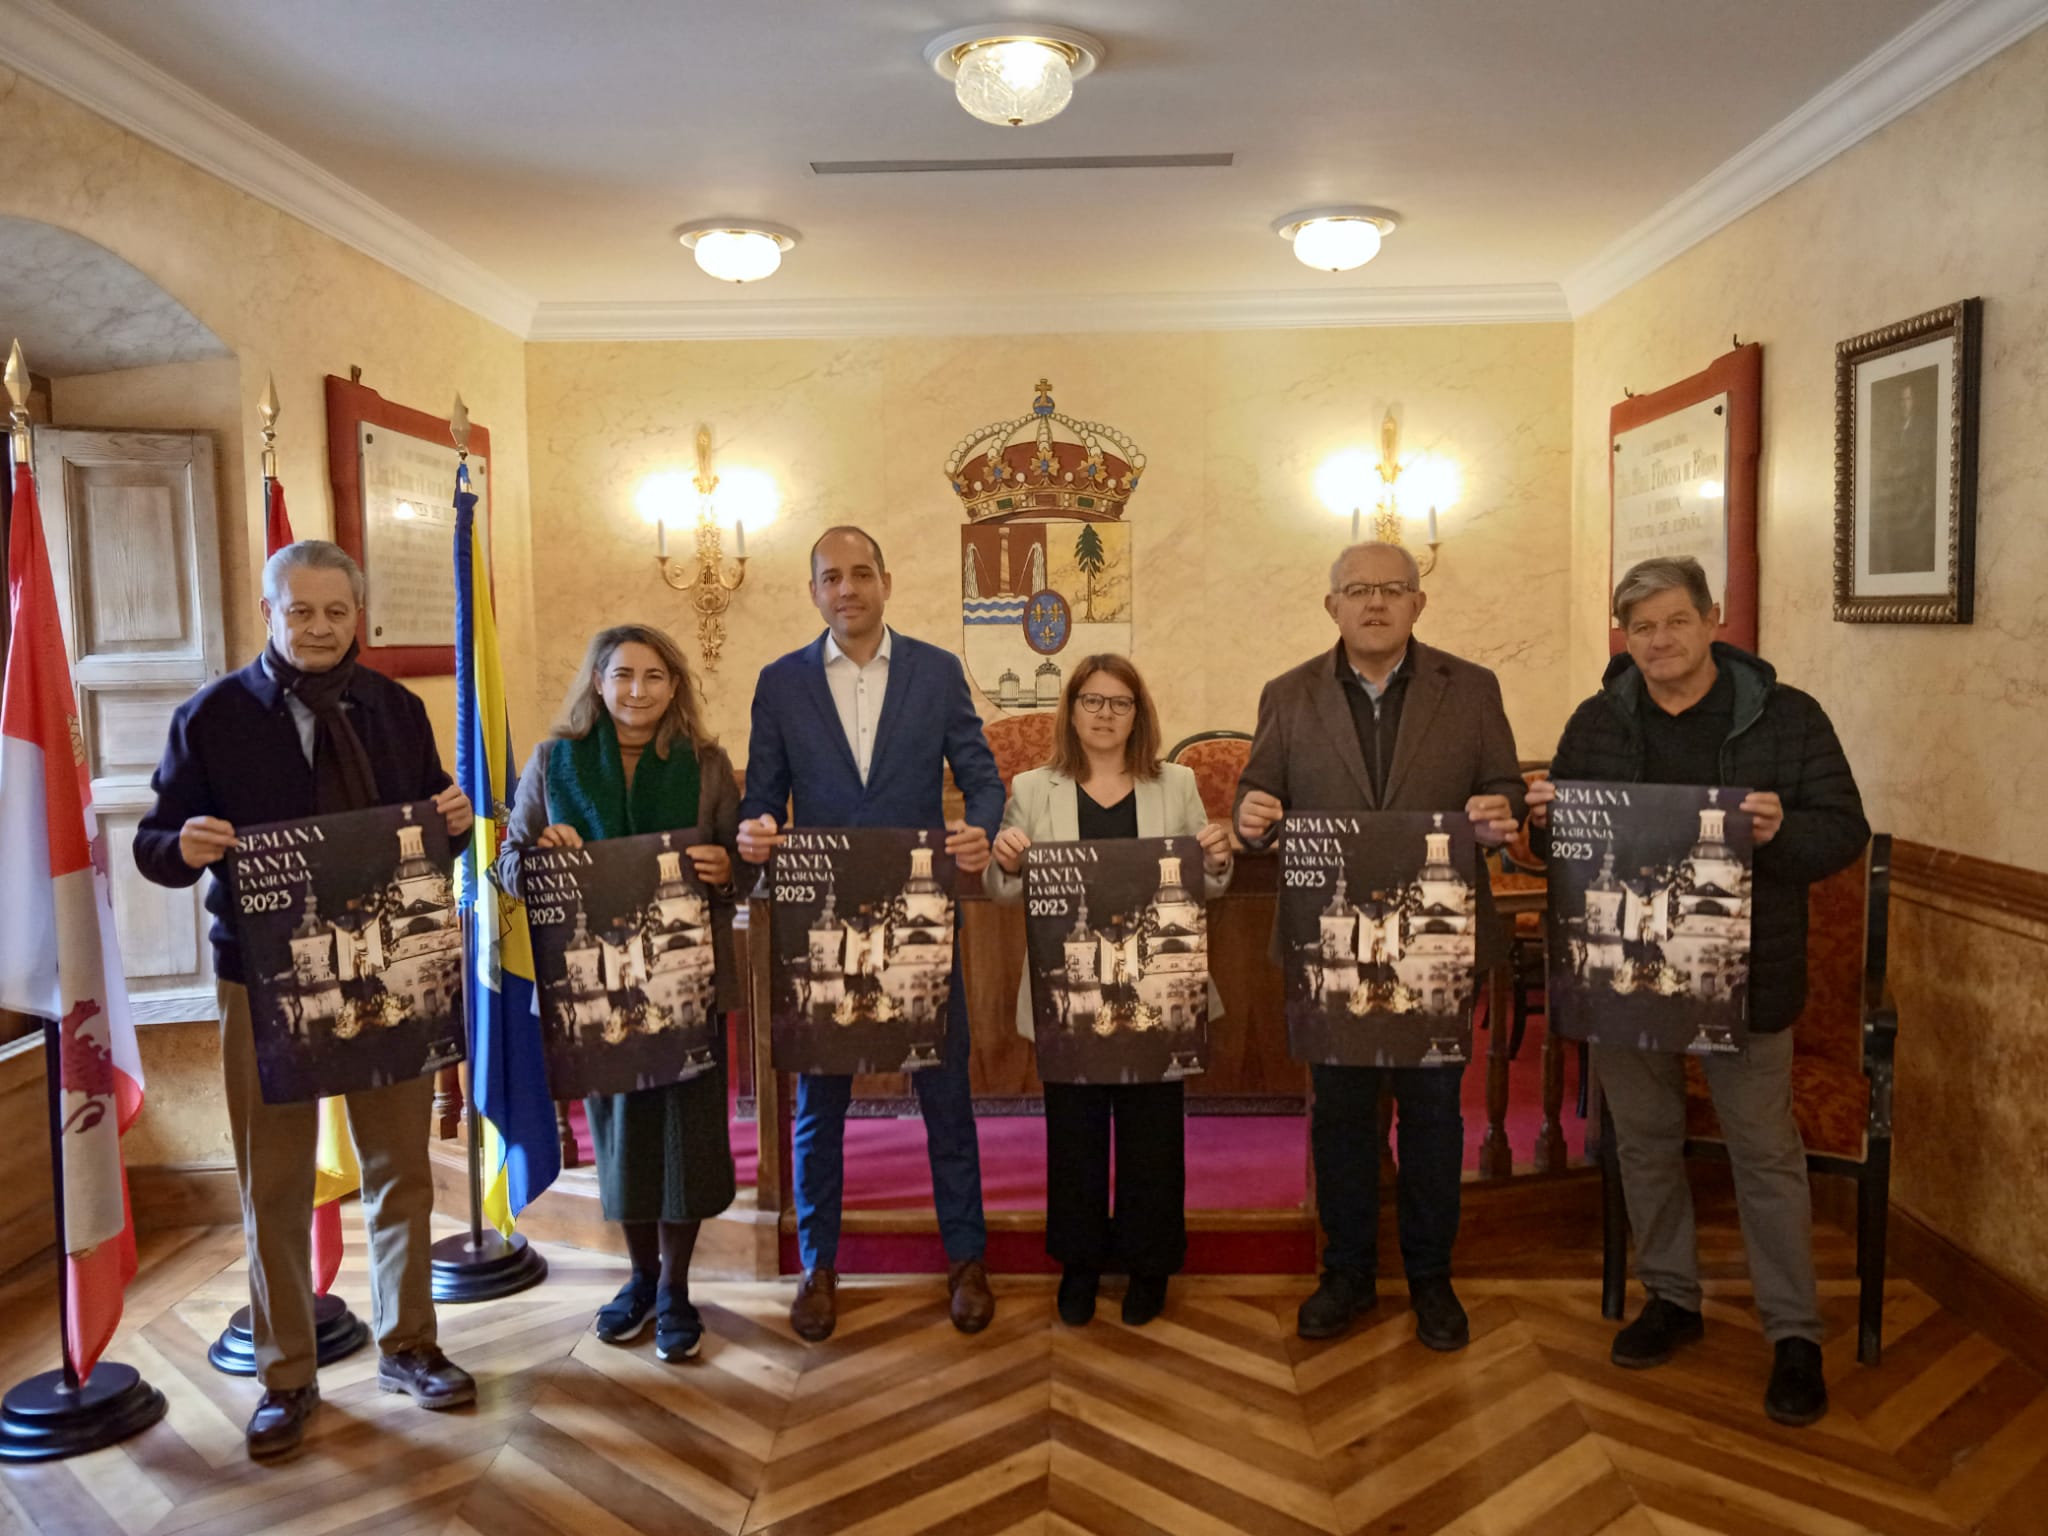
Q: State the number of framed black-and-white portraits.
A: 1